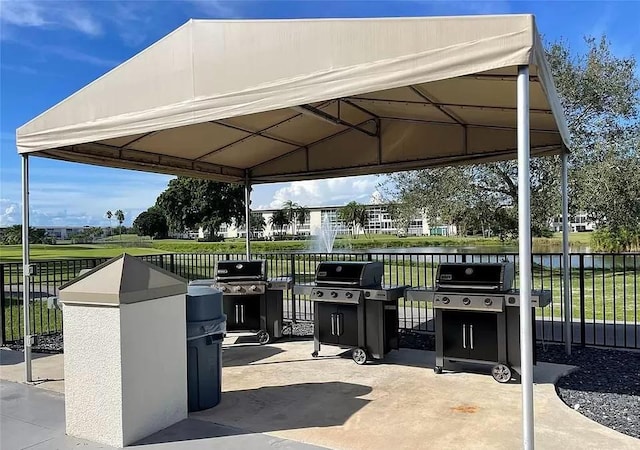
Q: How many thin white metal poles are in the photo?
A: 4